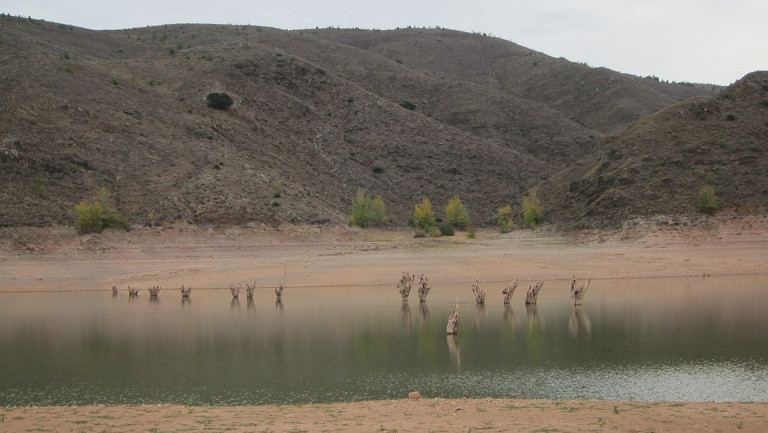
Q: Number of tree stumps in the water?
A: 14